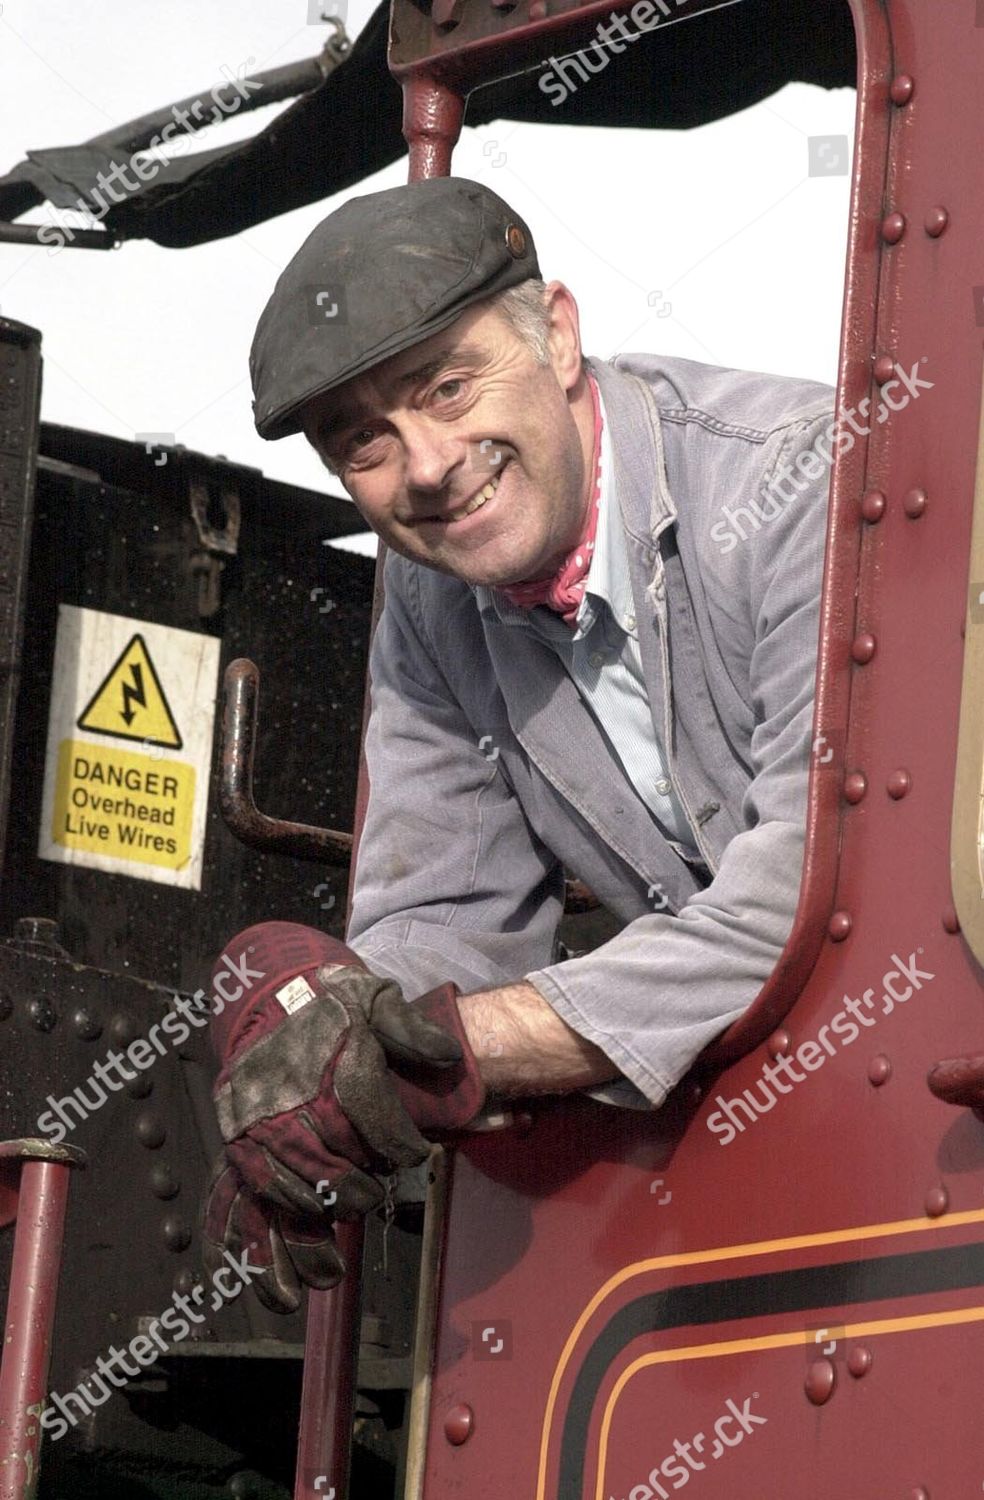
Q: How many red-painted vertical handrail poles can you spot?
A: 2